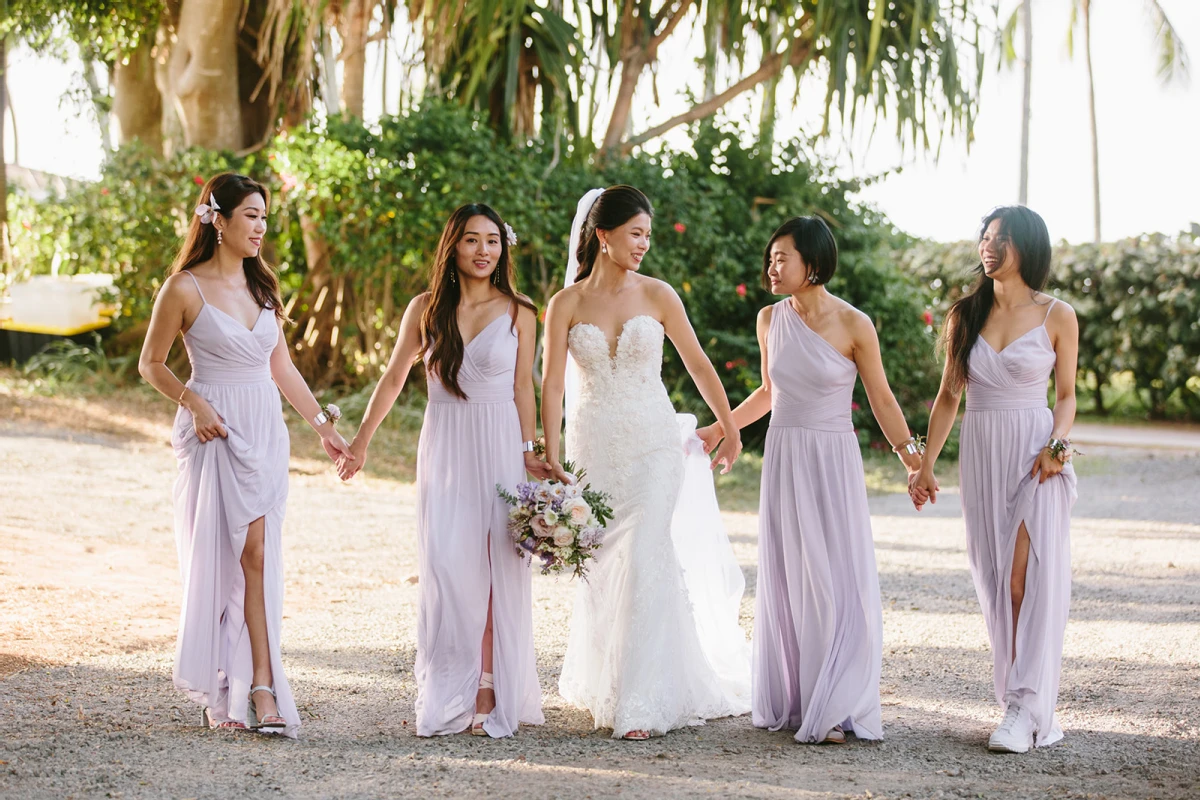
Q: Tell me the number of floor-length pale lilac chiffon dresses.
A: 4